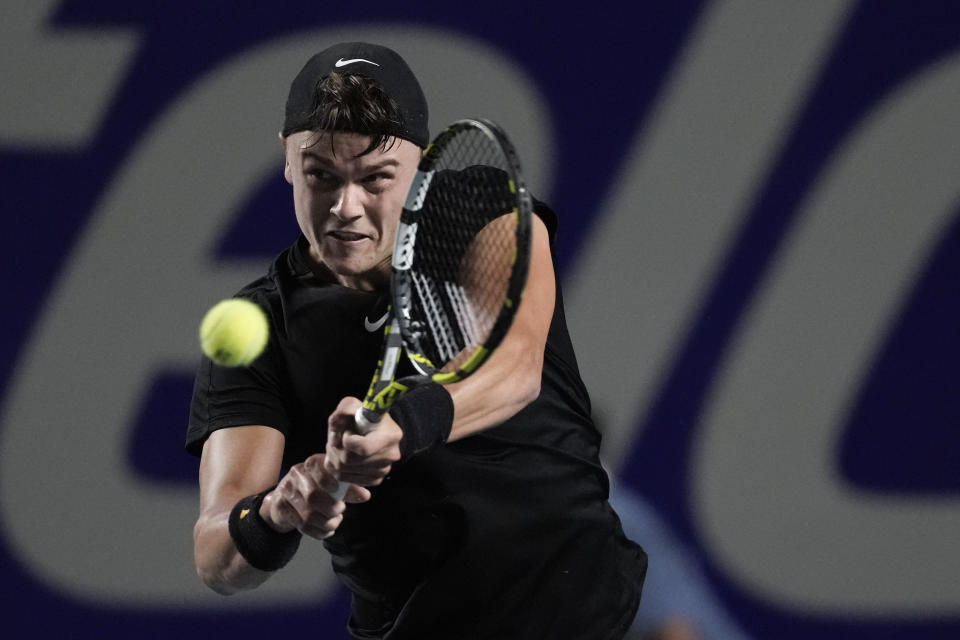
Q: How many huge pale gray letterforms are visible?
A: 4